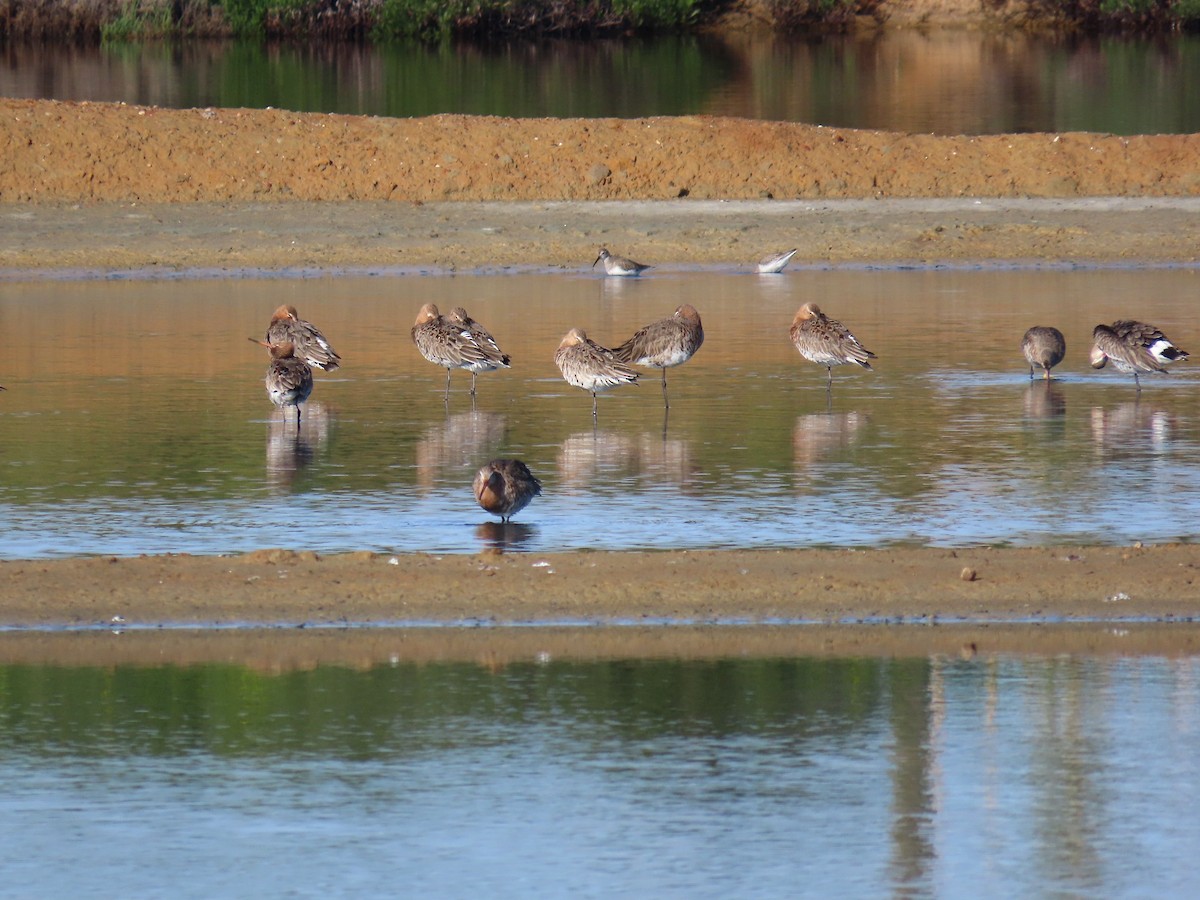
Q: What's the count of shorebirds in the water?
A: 12